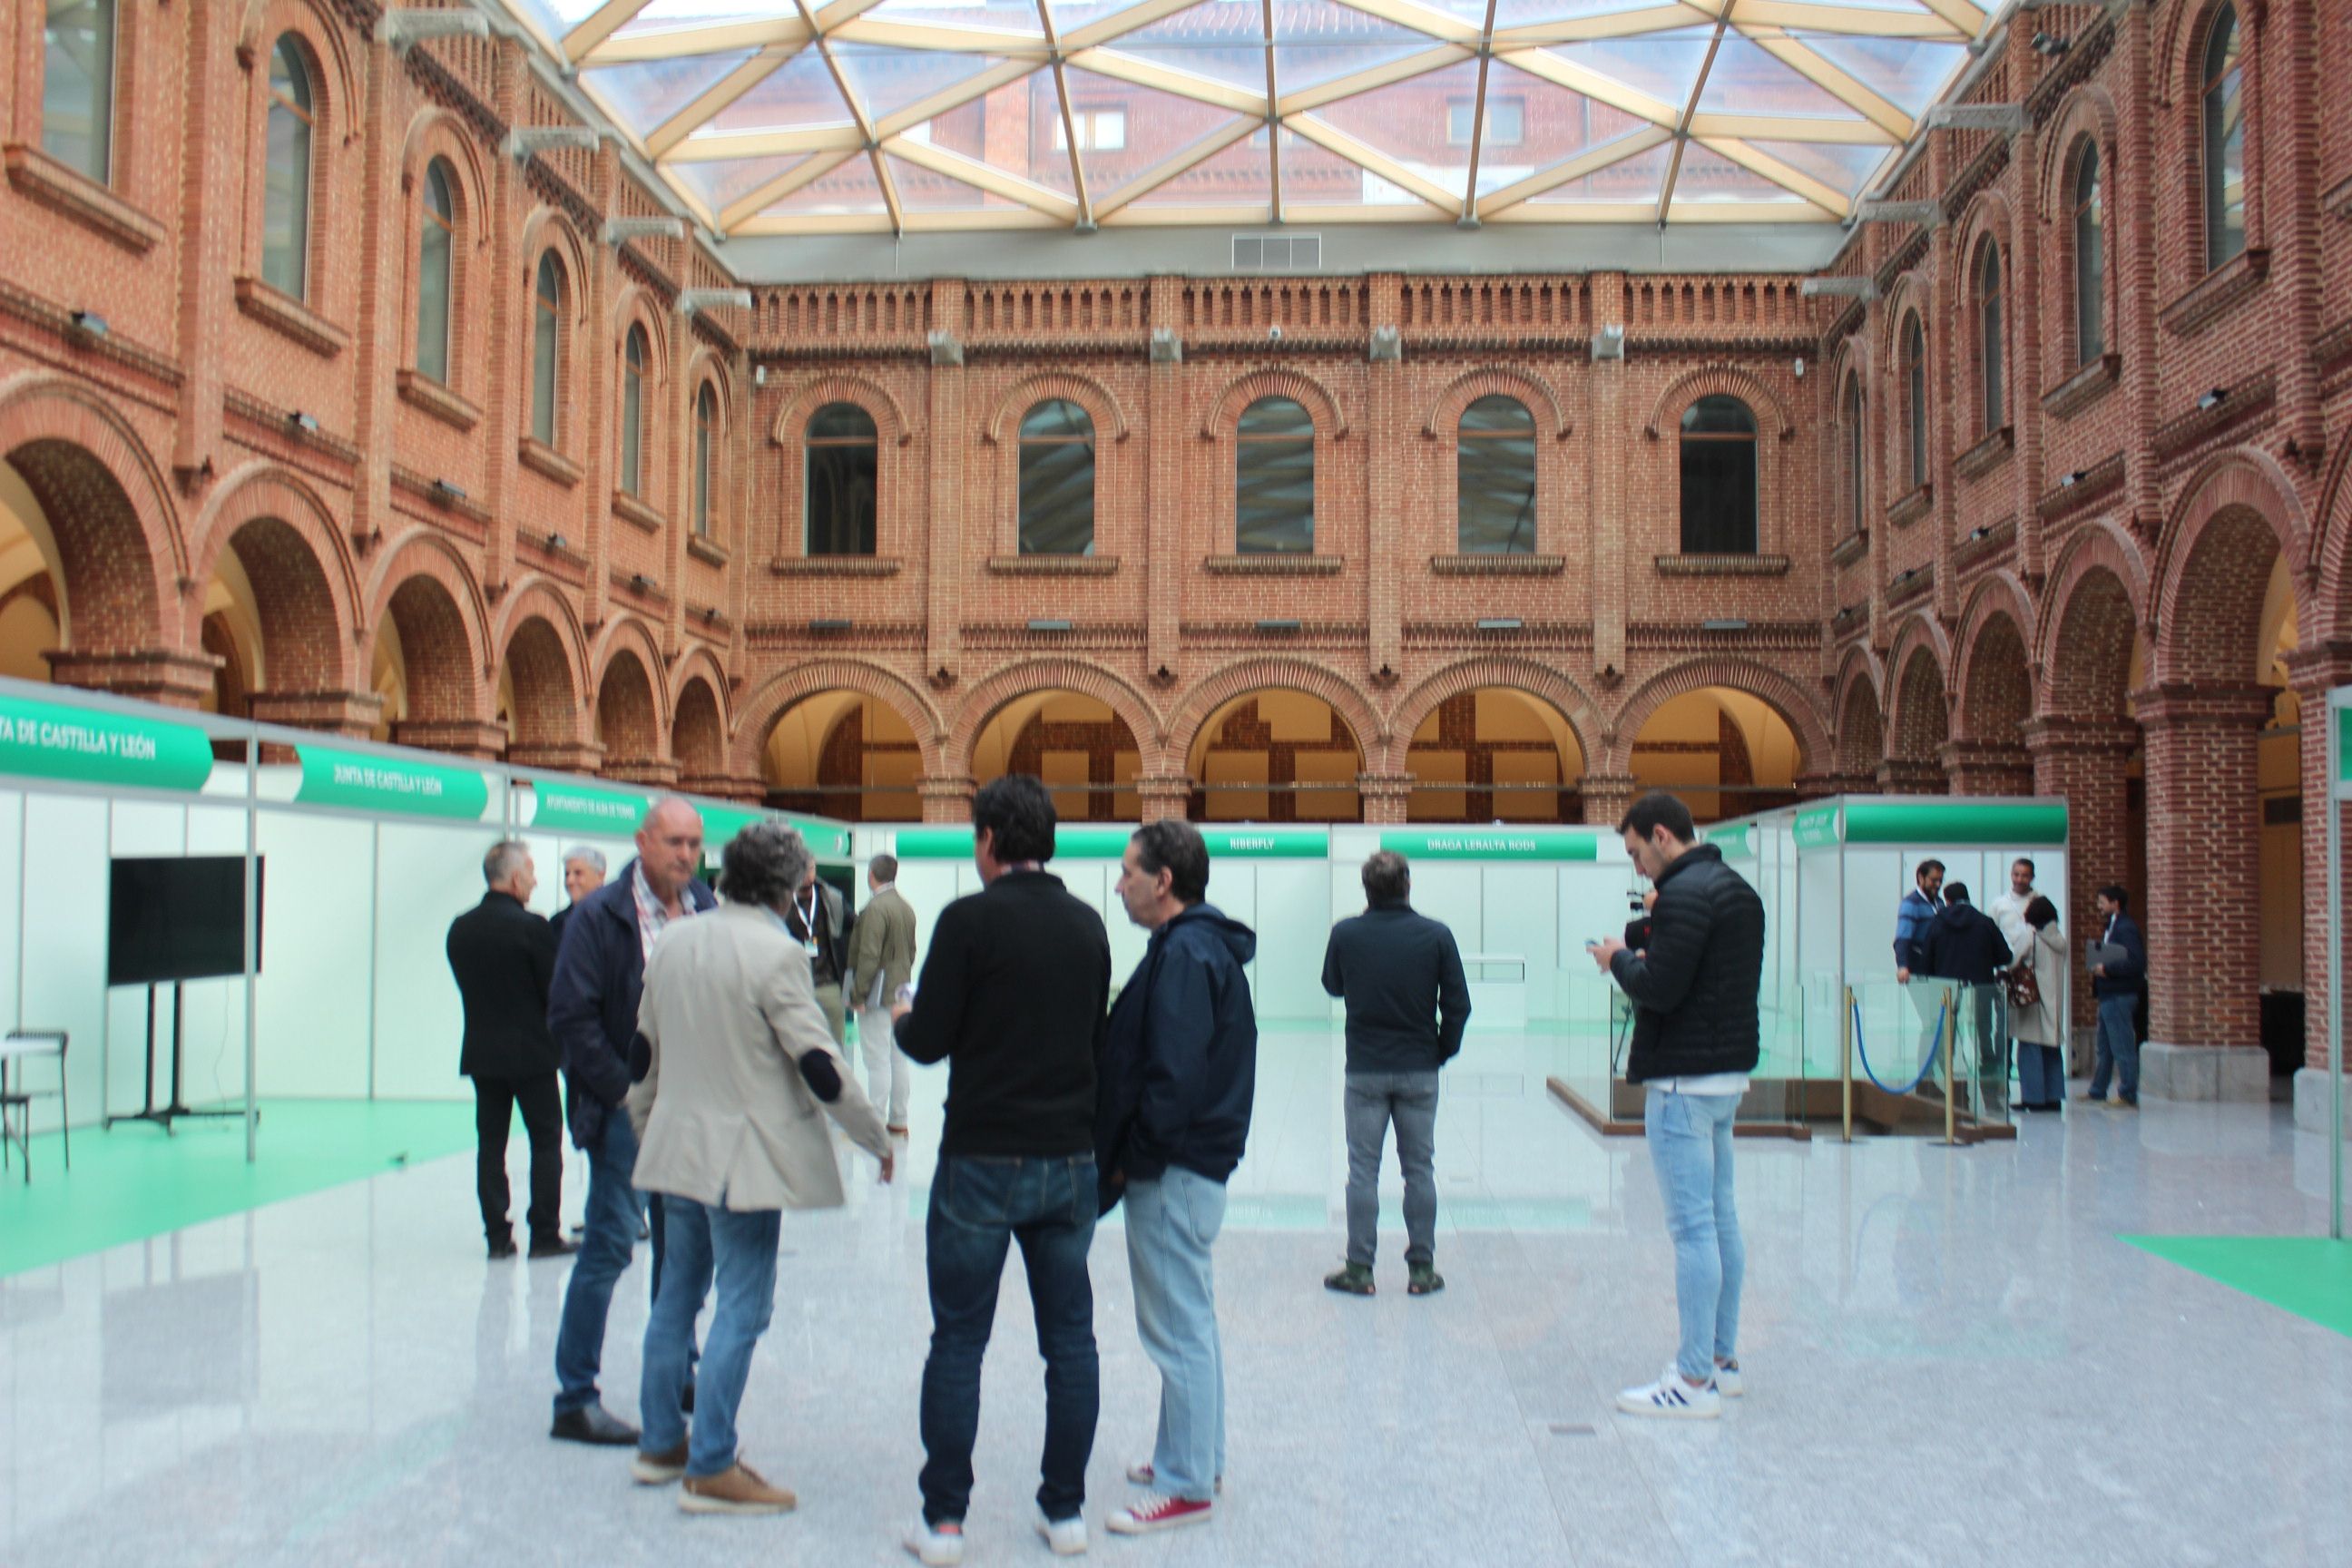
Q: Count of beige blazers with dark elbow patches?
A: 1